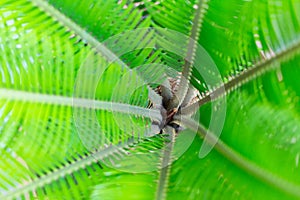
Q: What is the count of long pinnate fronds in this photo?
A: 7